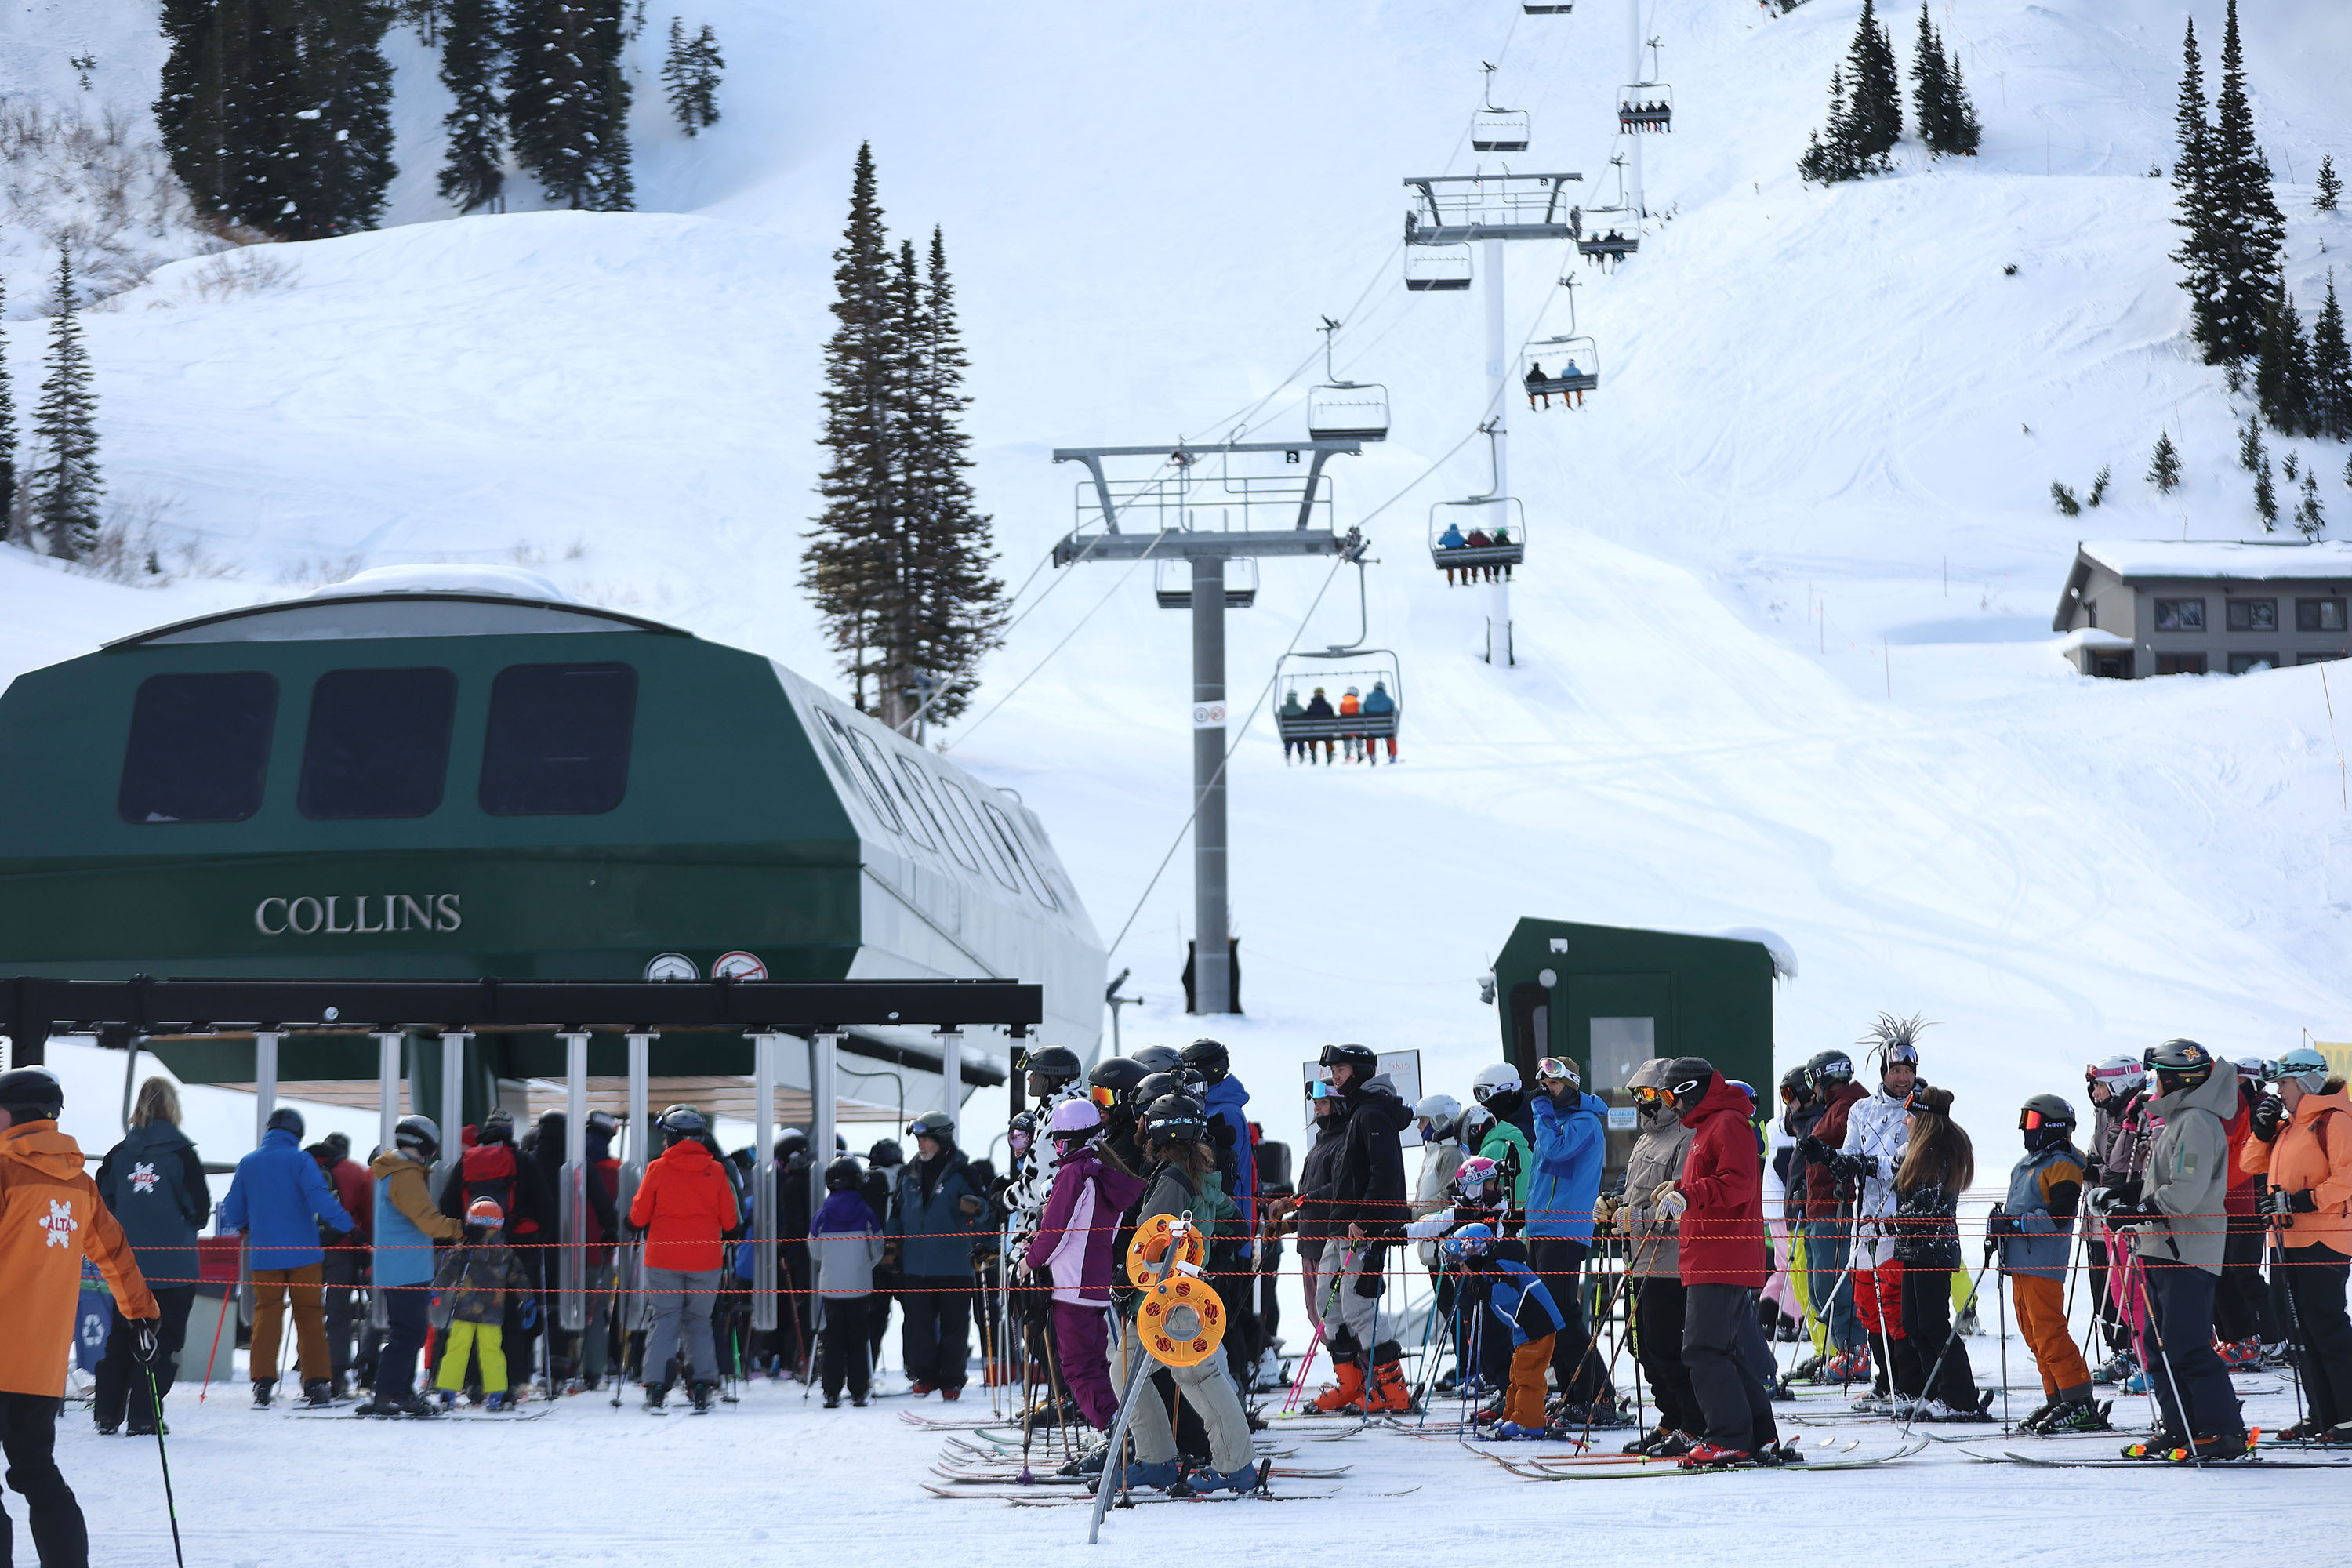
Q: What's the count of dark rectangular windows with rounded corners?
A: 3